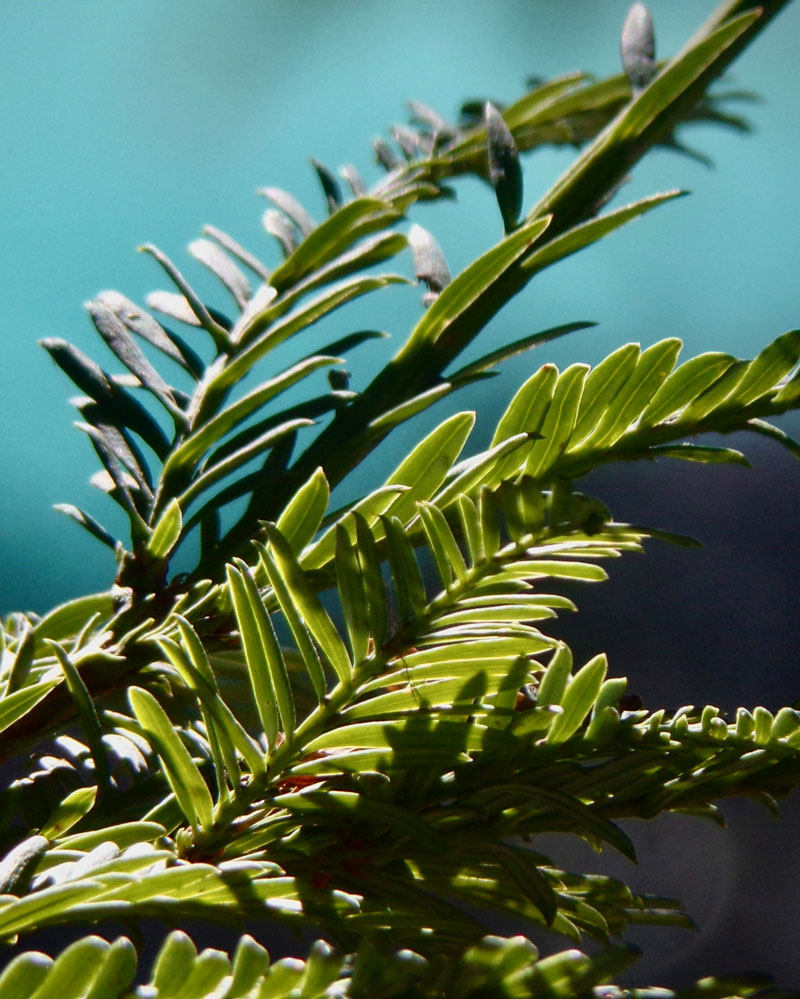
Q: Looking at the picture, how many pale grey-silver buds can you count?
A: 3